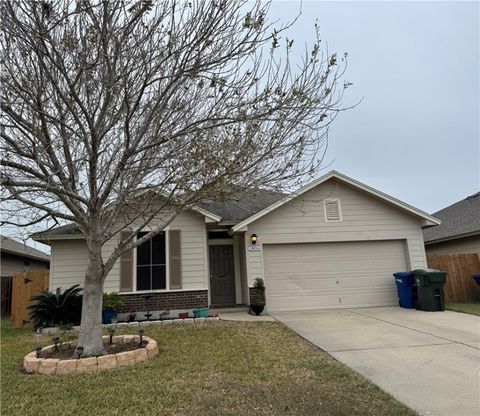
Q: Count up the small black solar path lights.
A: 5